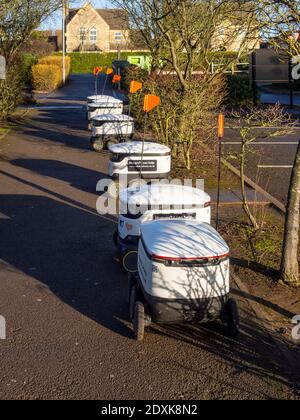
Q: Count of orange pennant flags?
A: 6